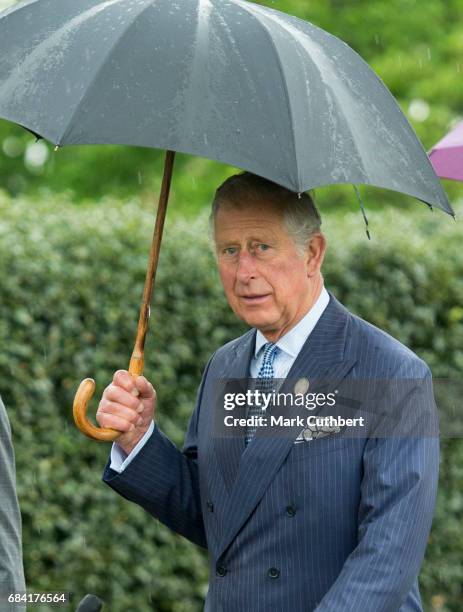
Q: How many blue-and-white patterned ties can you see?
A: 1